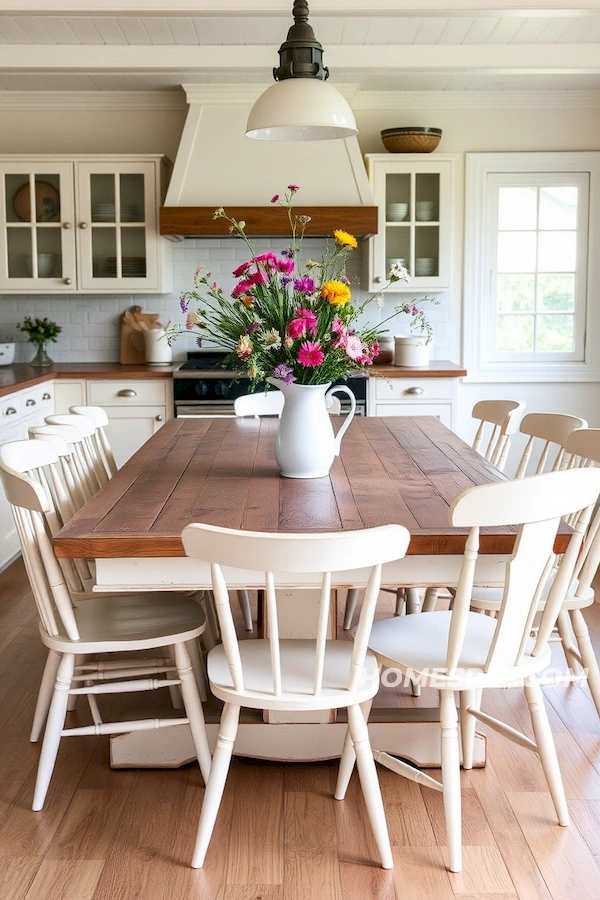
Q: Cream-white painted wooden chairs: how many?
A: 10